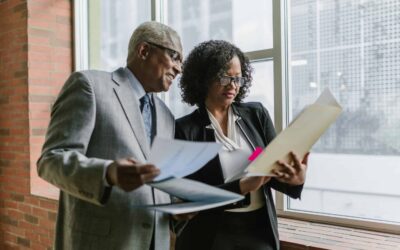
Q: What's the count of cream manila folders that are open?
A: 1